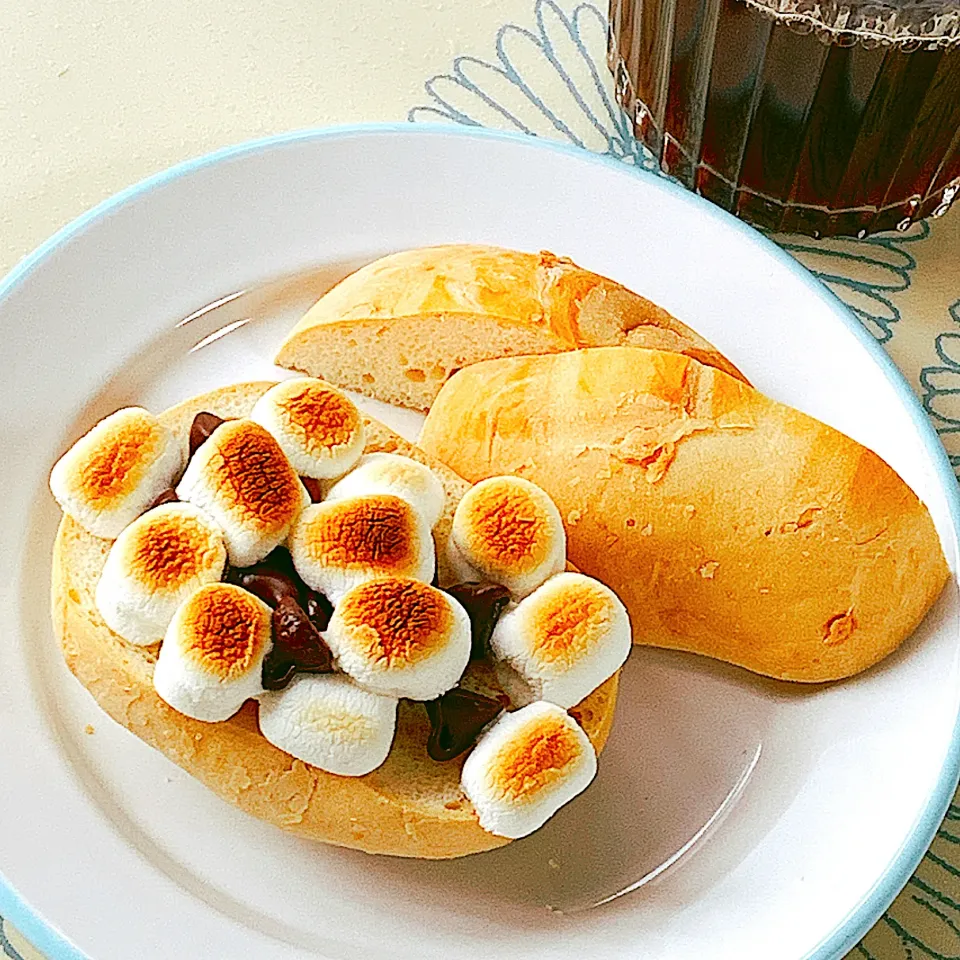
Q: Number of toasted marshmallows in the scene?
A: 12